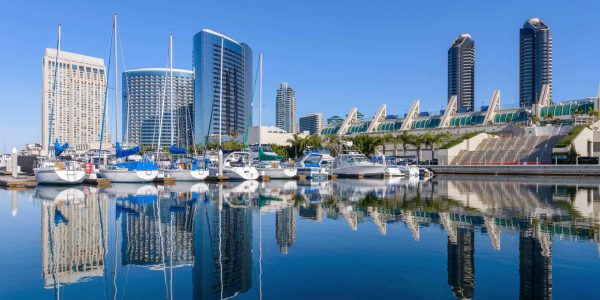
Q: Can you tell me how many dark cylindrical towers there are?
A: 2